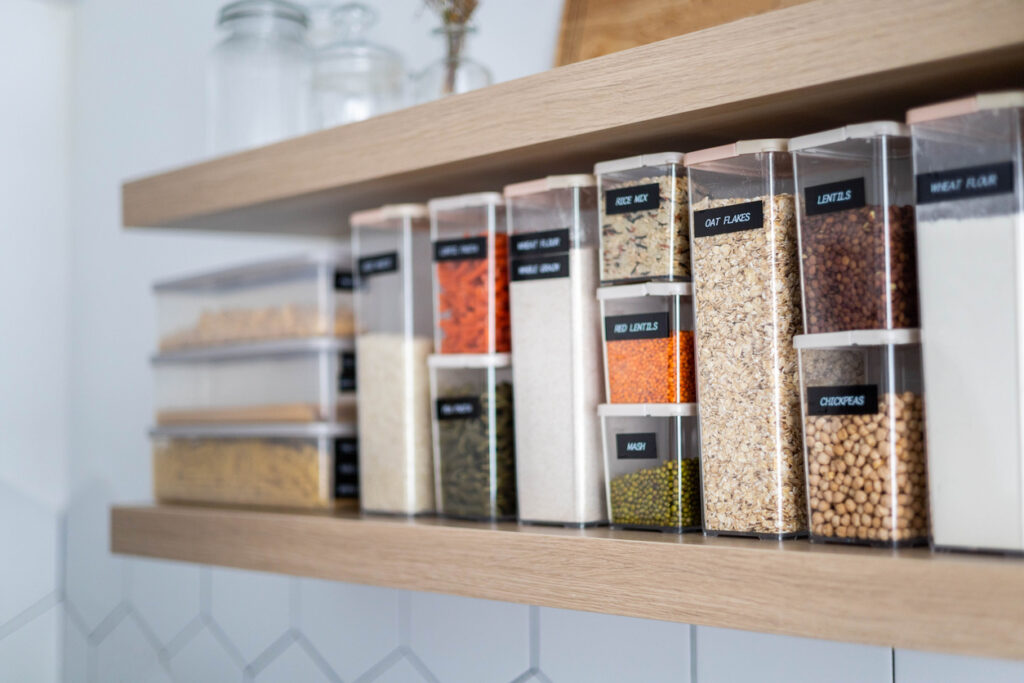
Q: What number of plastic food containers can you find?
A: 14